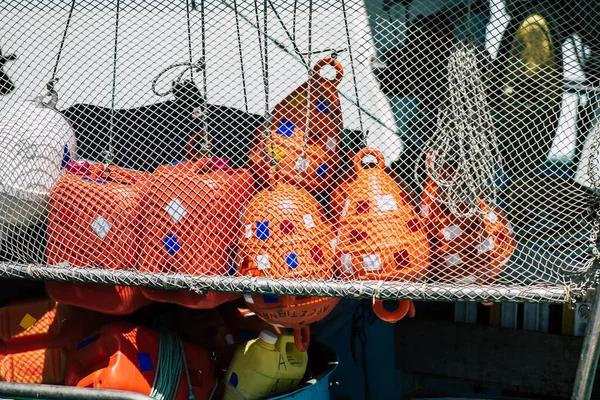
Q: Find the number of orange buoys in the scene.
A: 4